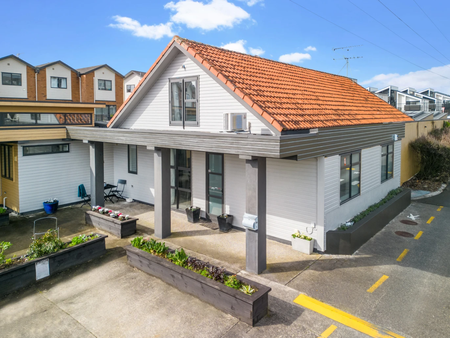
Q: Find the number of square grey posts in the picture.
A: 3